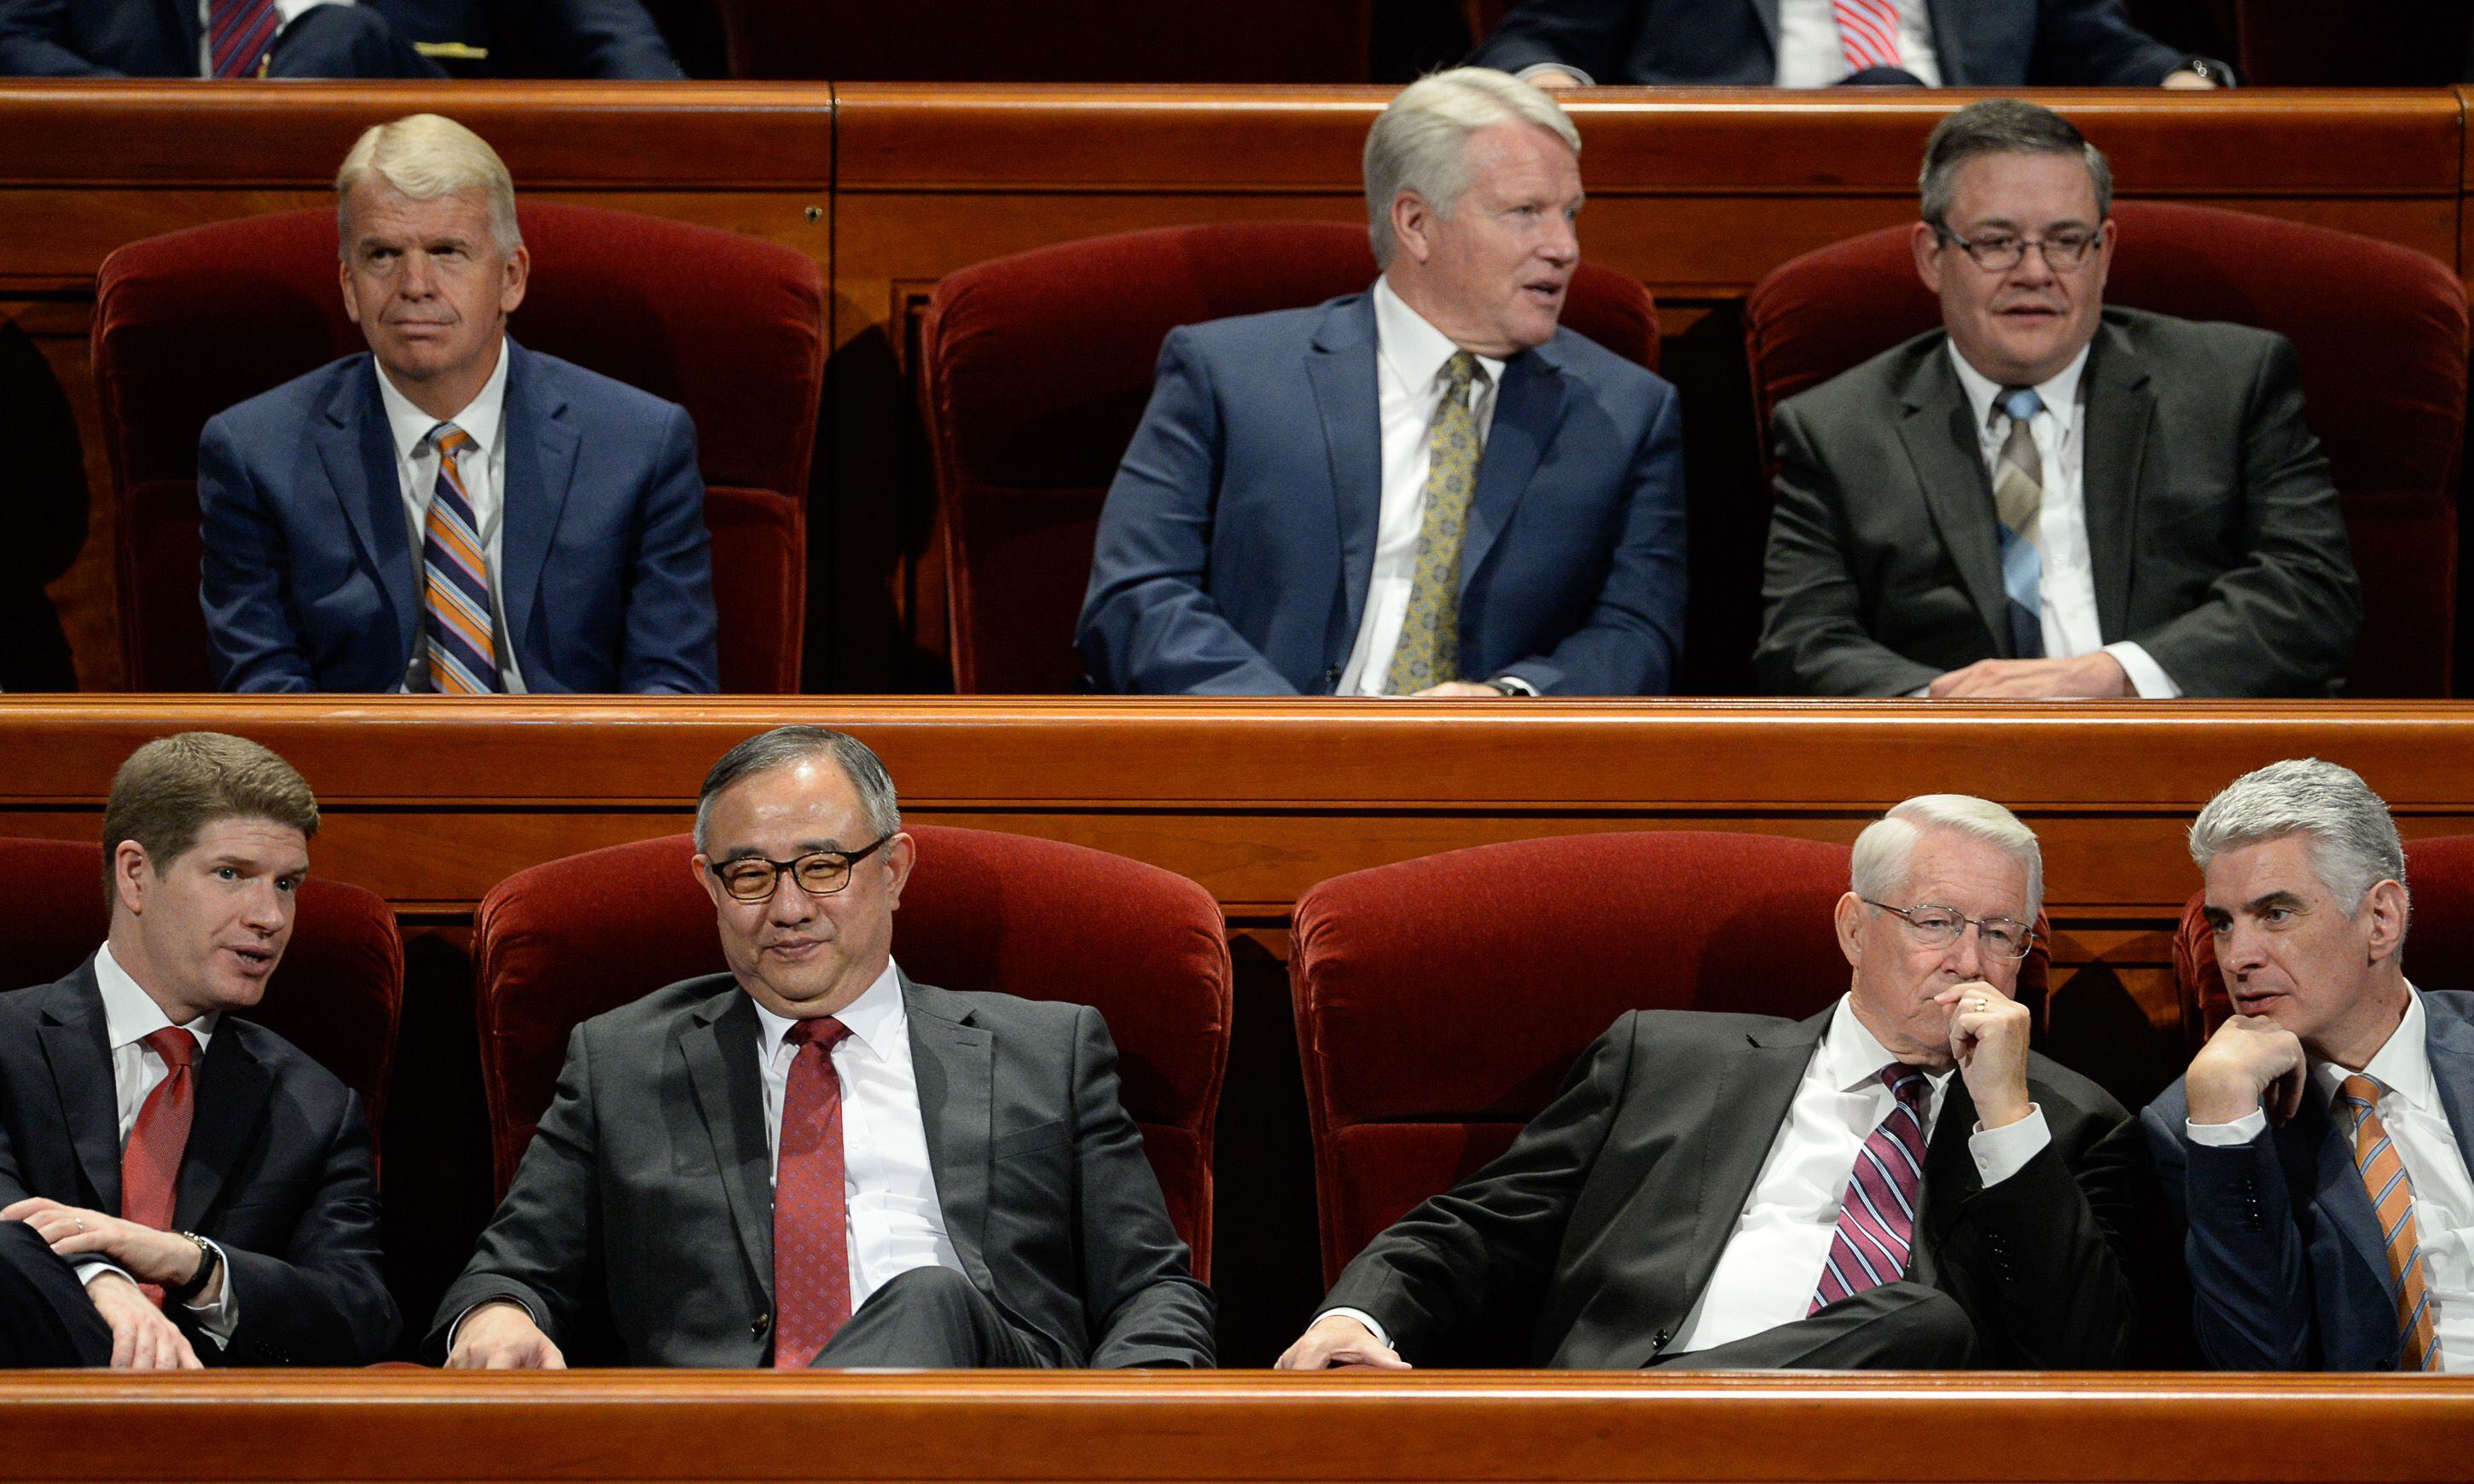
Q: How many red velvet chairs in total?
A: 7